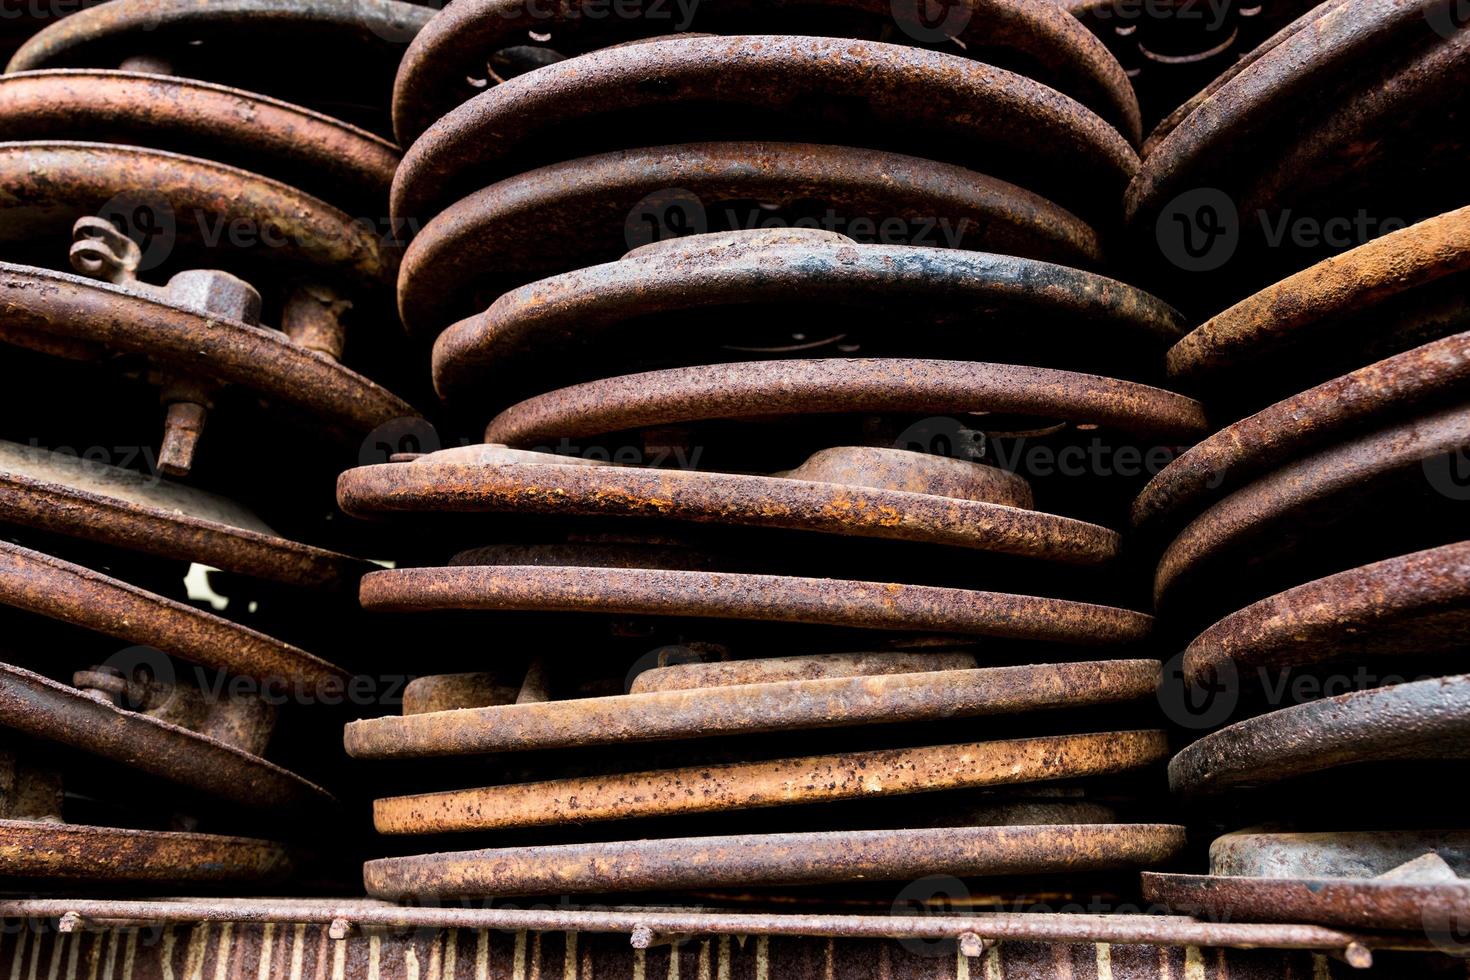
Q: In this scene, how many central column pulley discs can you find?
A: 10